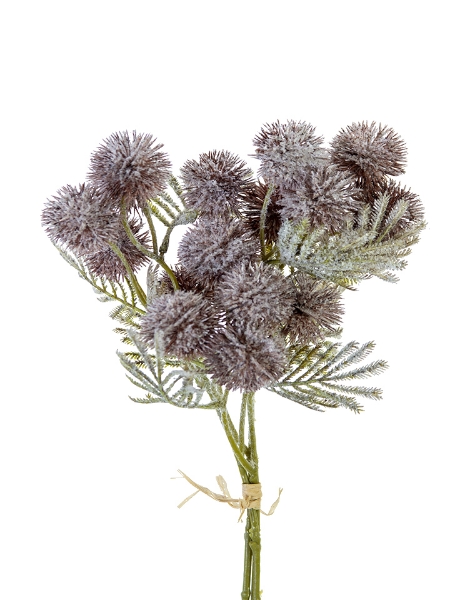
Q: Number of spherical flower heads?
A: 15